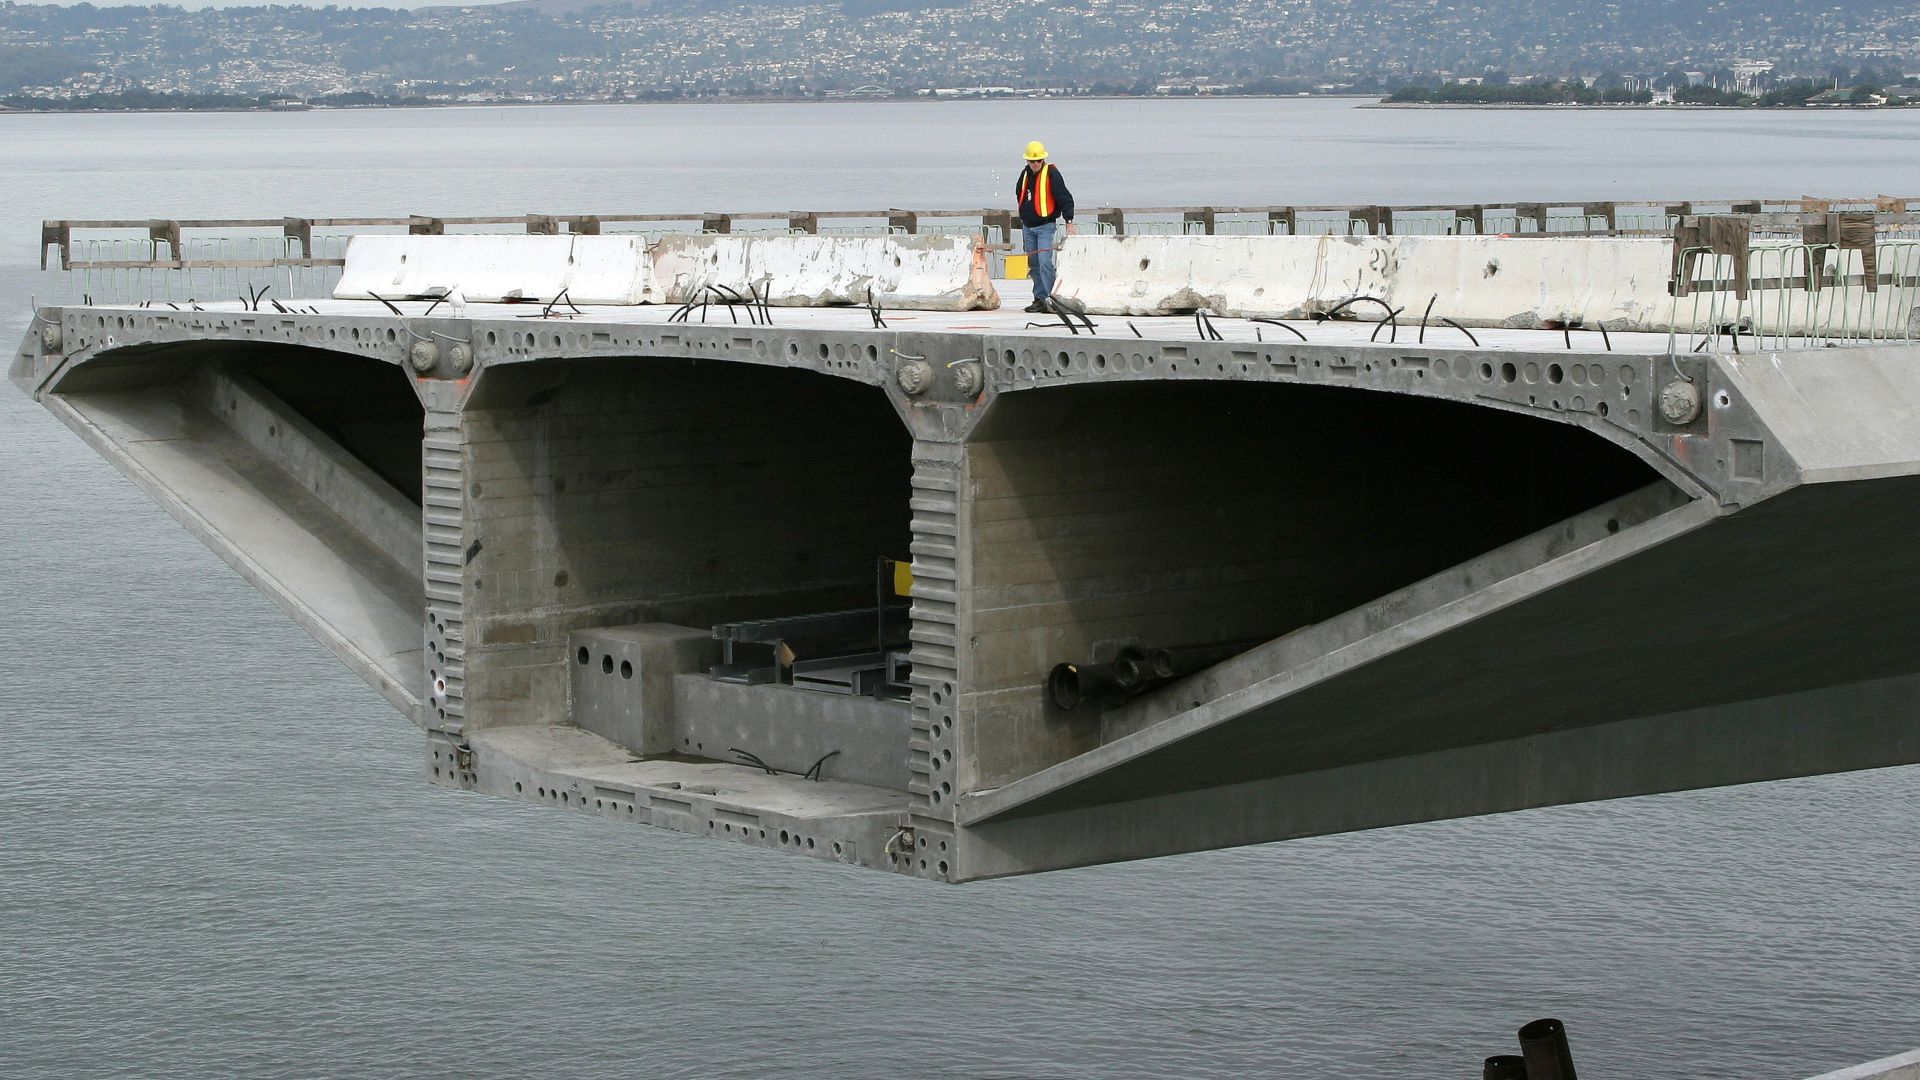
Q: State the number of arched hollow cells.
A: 3